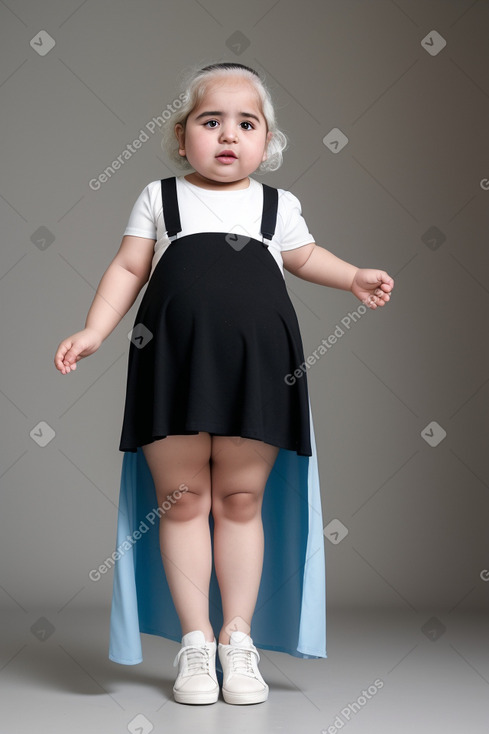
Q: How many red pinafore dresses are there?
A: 0